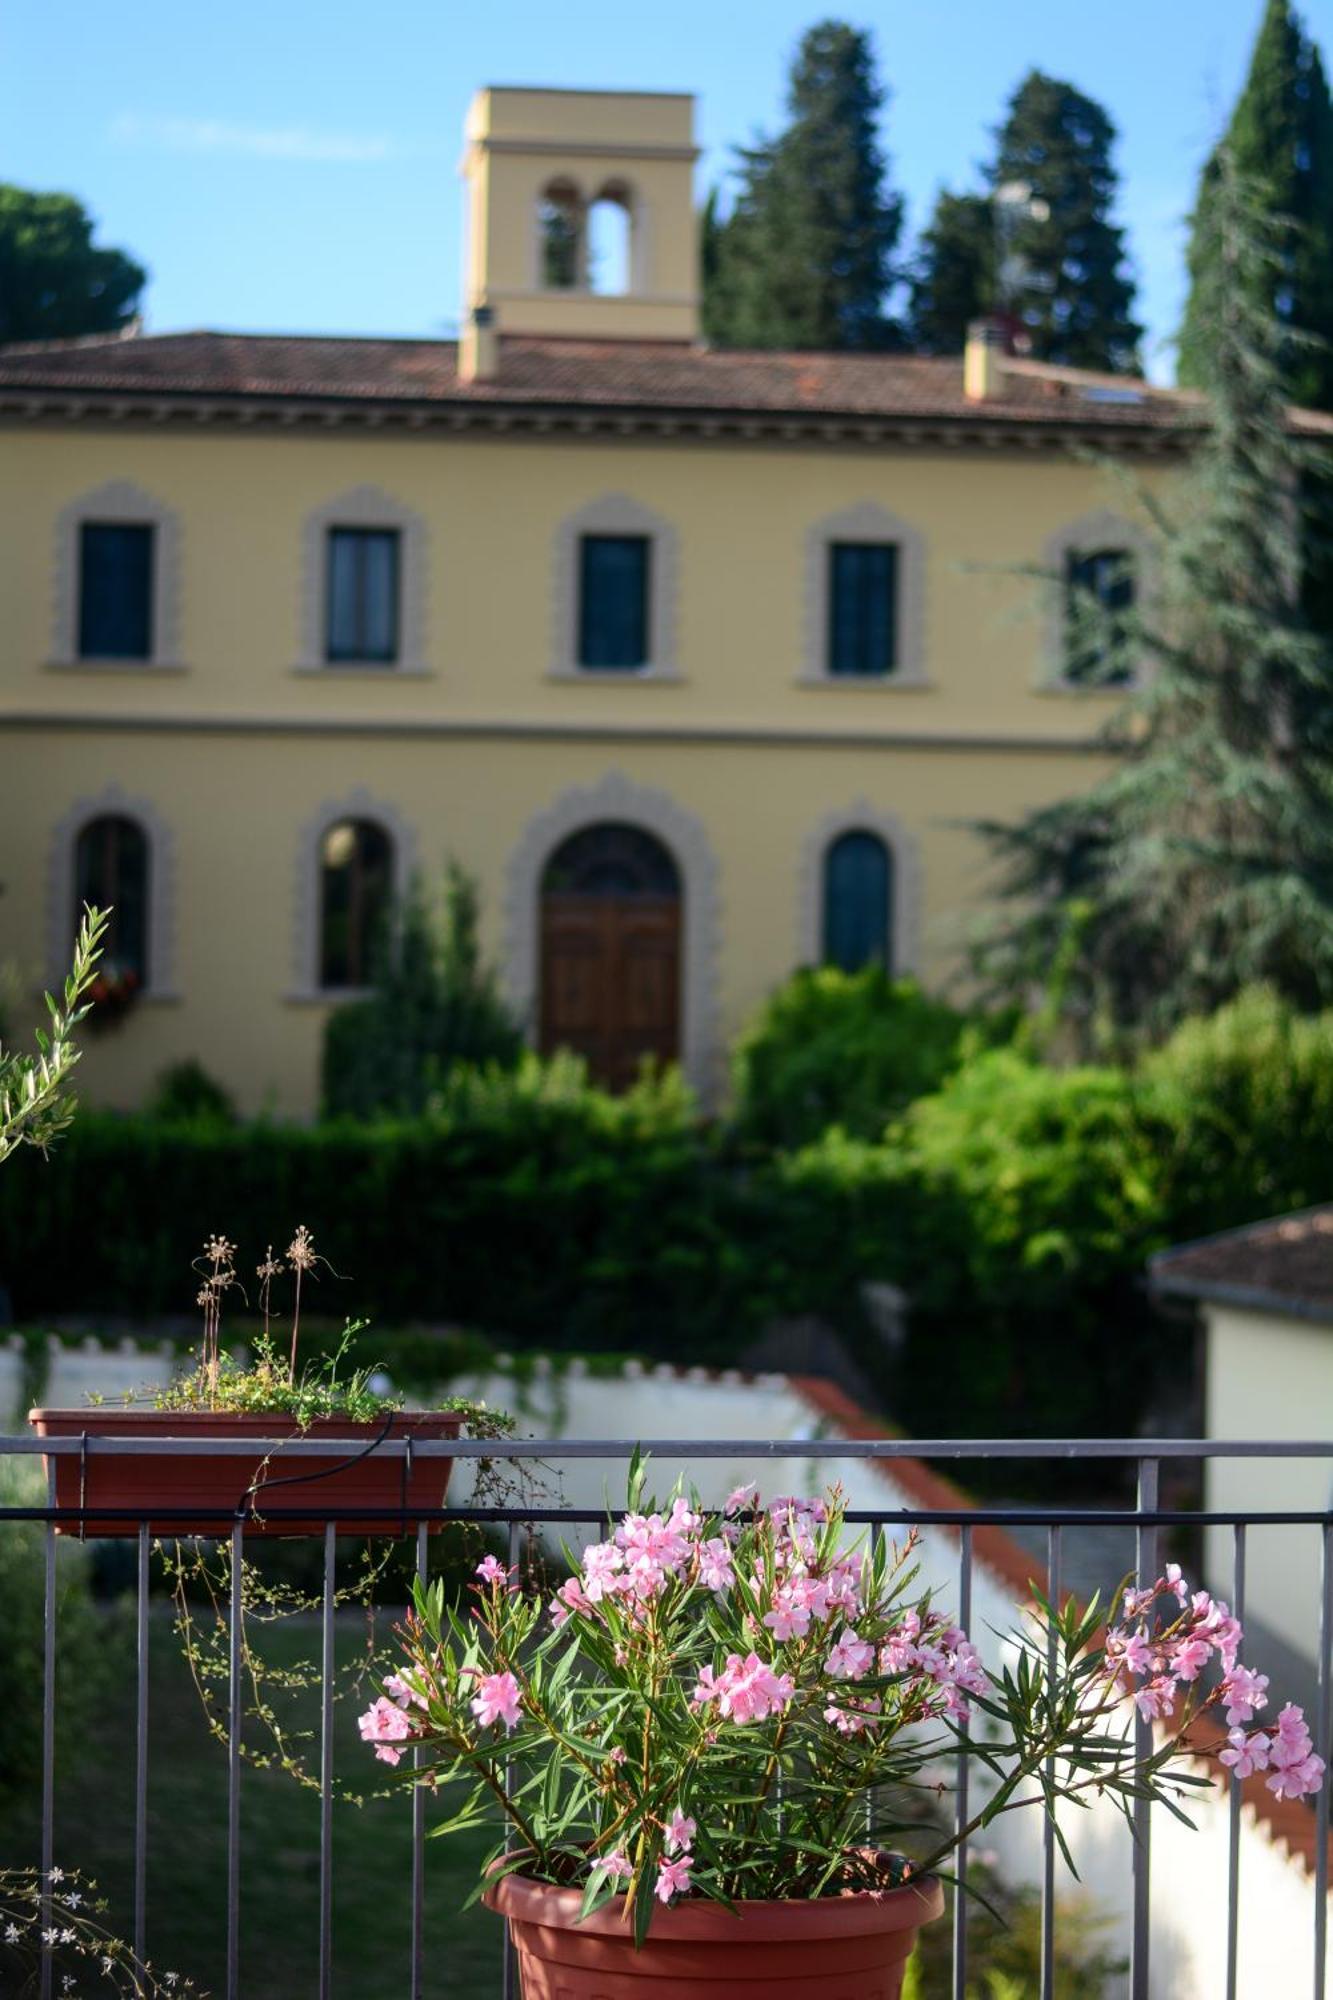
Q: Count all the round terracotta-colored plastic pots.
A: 1